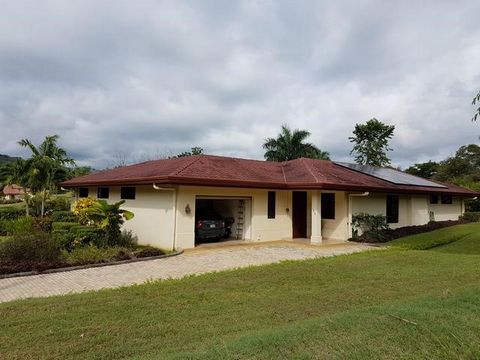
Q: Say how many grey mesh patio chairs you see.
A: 0